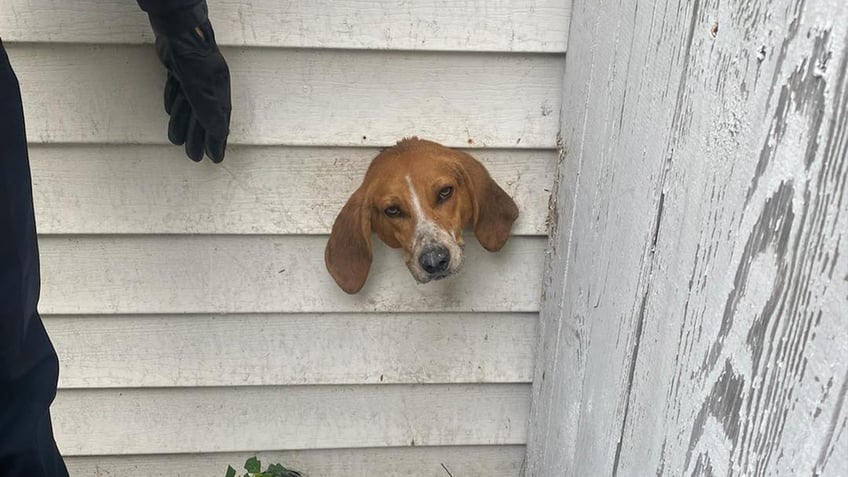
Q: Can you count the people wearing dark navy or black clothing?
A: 1